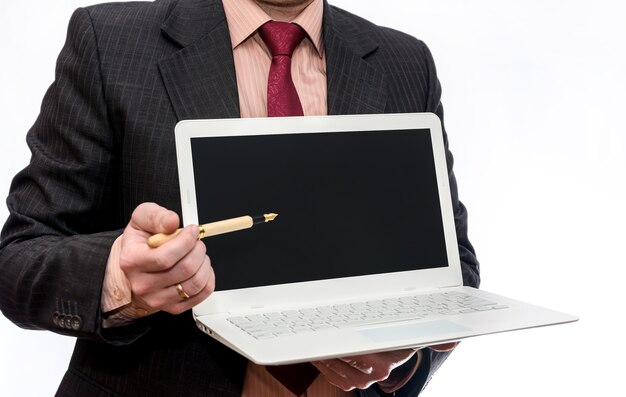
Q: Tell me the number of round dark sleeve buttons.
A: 4